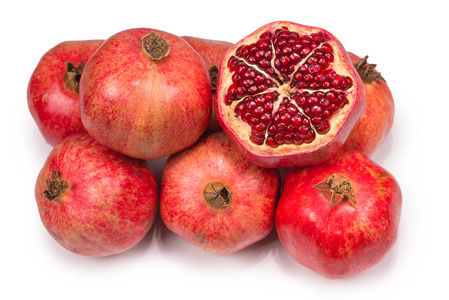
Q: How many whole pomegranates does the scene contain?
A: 7